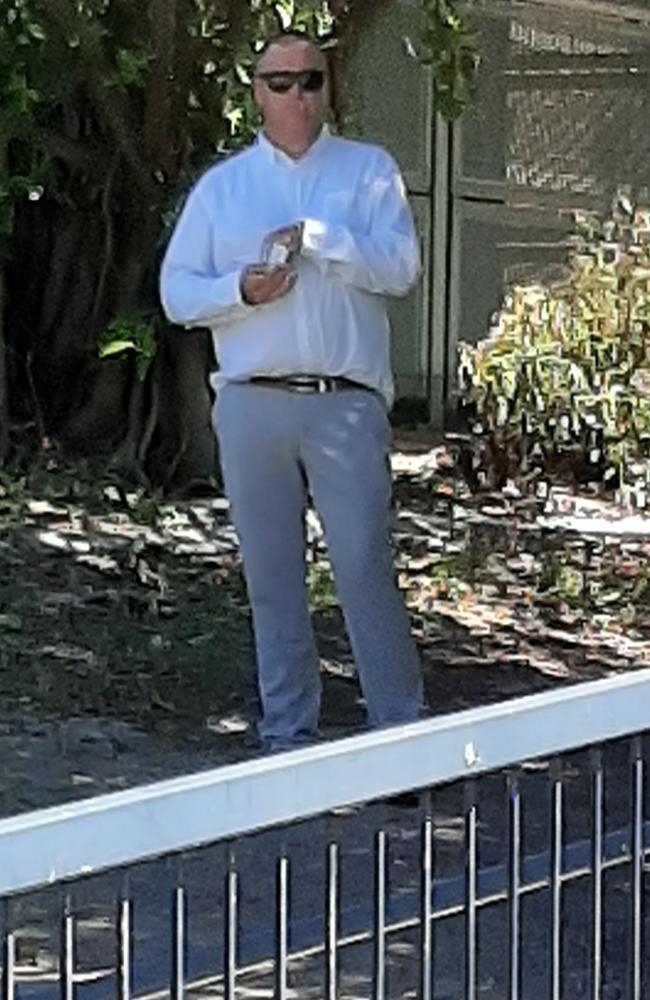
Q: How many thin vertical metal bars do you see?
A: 14